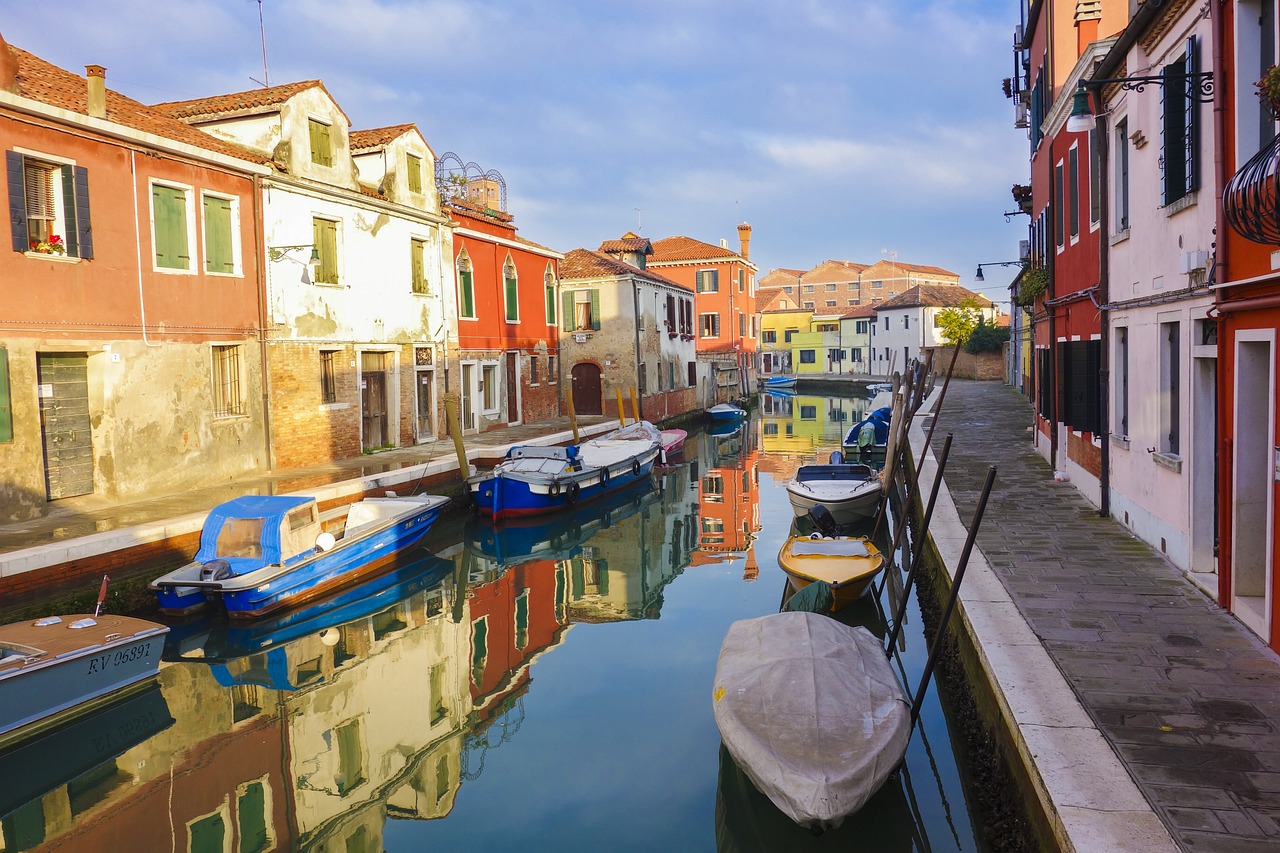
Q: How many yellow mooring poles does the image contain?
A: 4